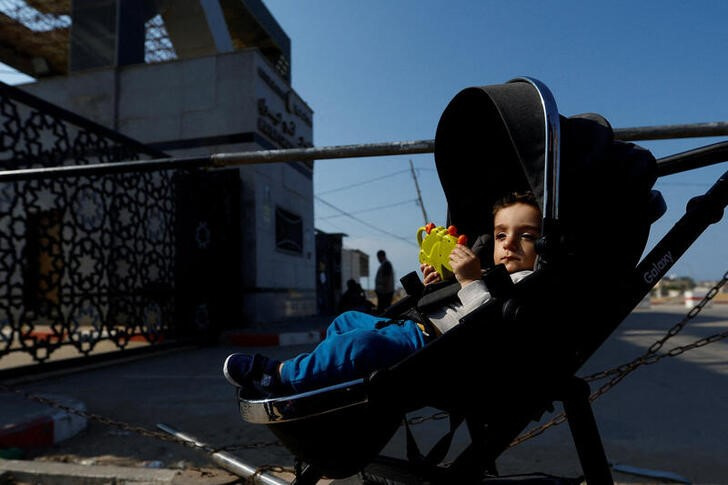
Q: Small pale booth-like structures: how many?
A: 1